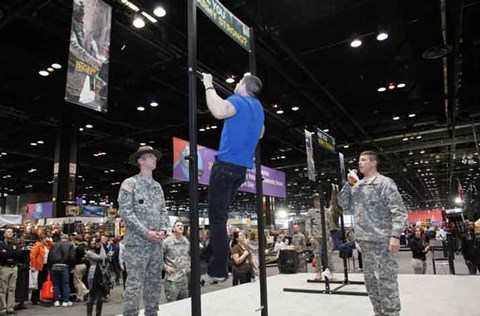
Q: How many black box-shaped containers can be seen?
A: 1